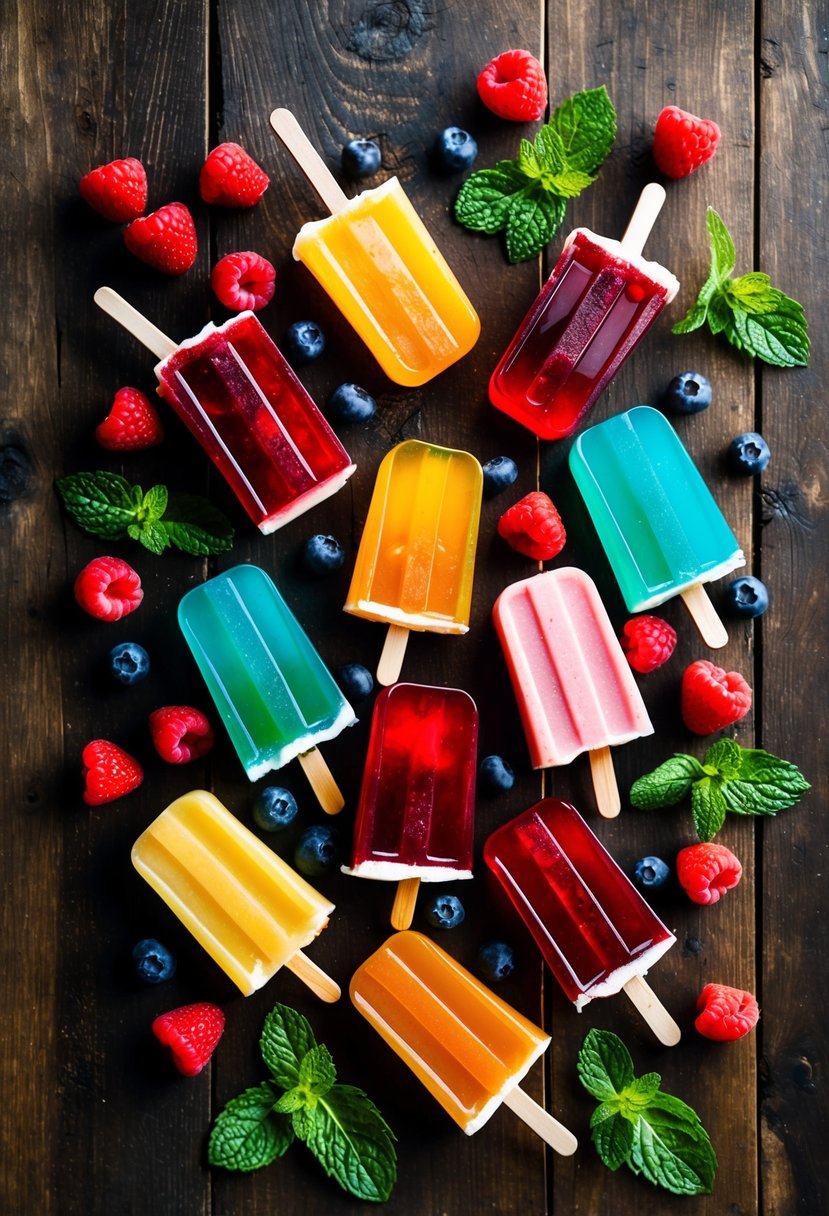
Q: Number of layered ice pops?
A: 11